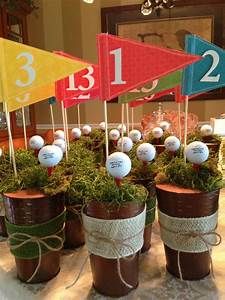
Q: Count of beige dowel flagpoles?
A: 13